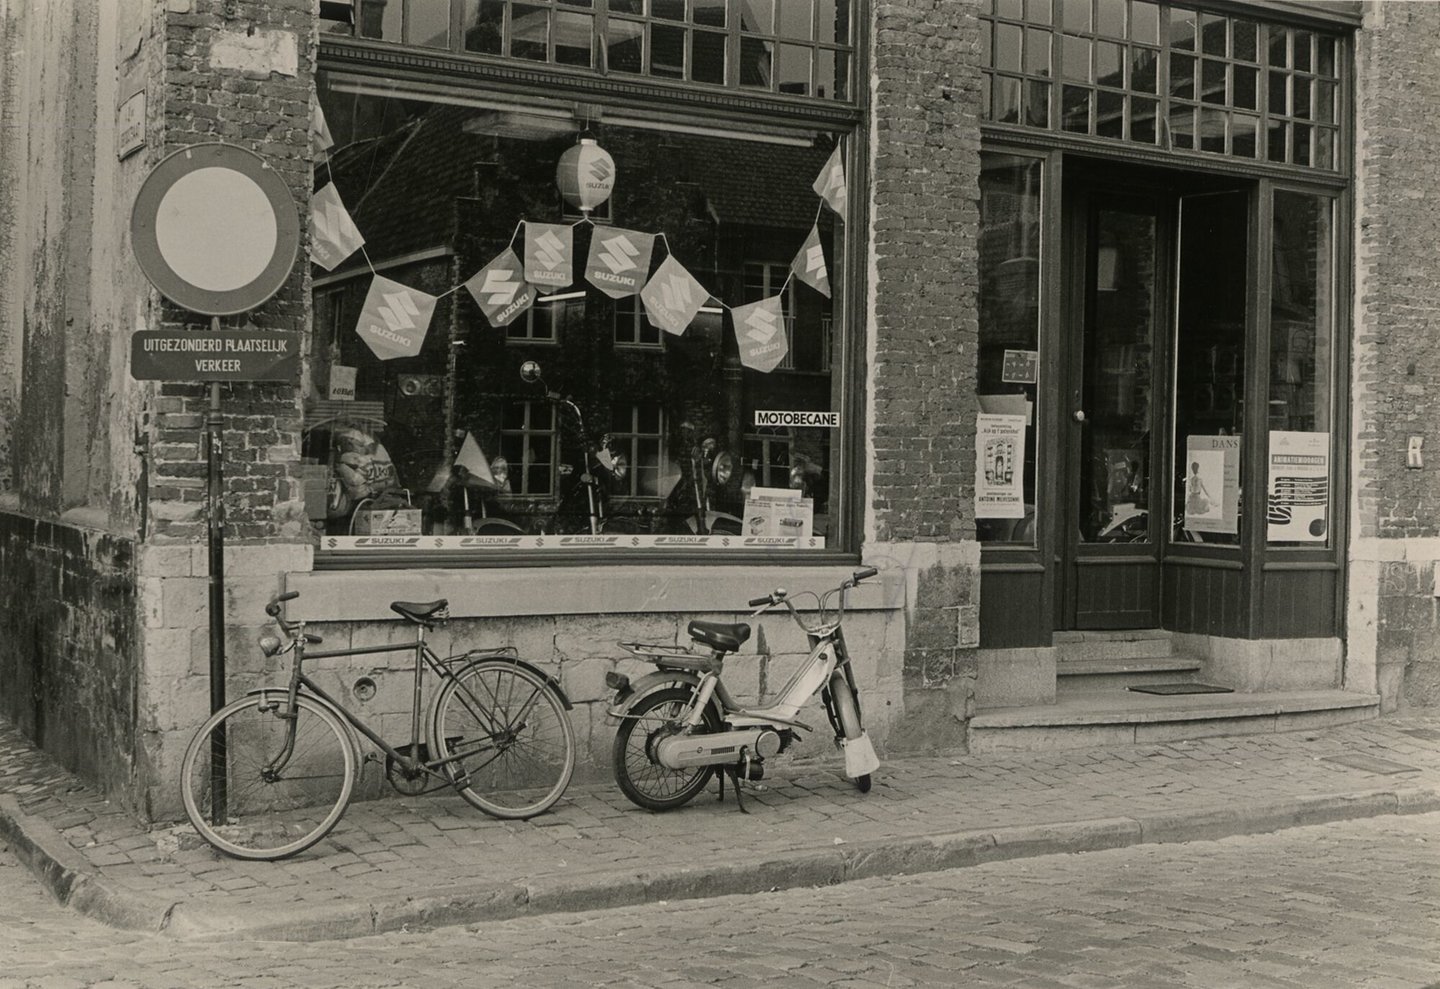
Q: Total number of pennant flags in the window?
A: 10